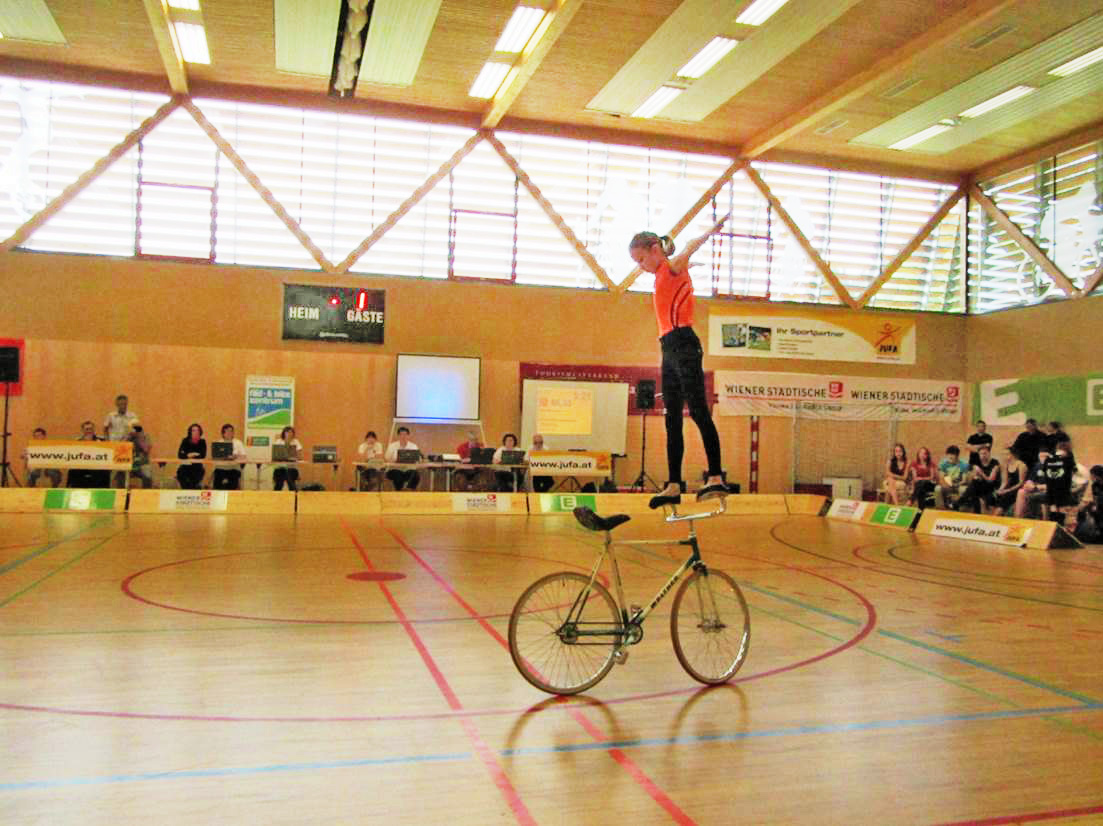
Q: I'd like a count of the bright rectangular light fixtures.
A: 10